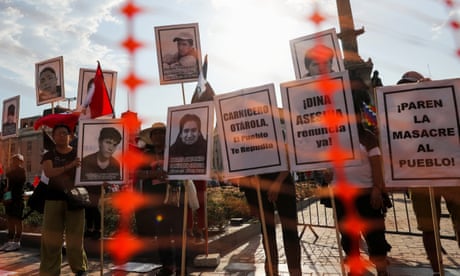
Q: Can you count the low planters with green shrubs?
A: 1